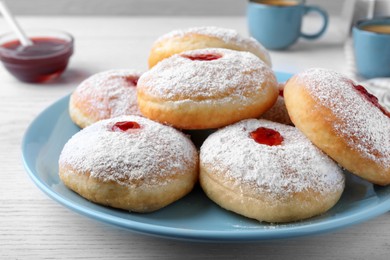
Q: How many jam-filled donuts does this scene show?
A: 7